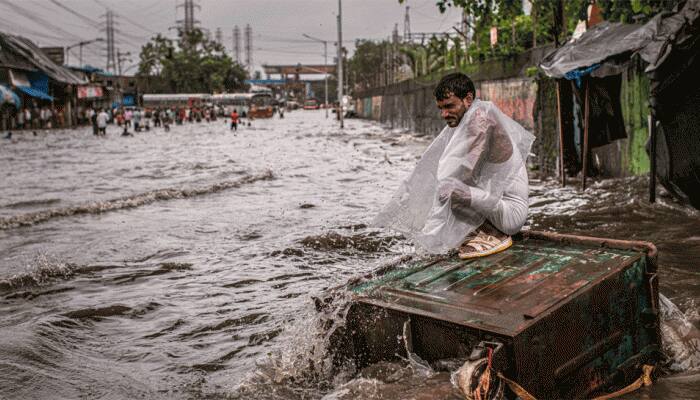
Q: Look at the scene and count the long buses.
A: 2